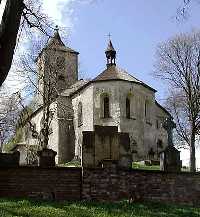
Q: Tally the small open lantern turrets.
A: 1